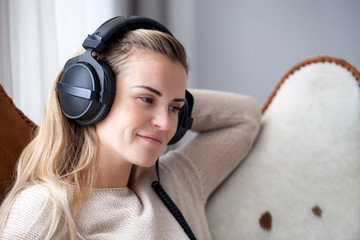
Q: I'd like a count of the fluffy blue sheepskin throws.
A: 0